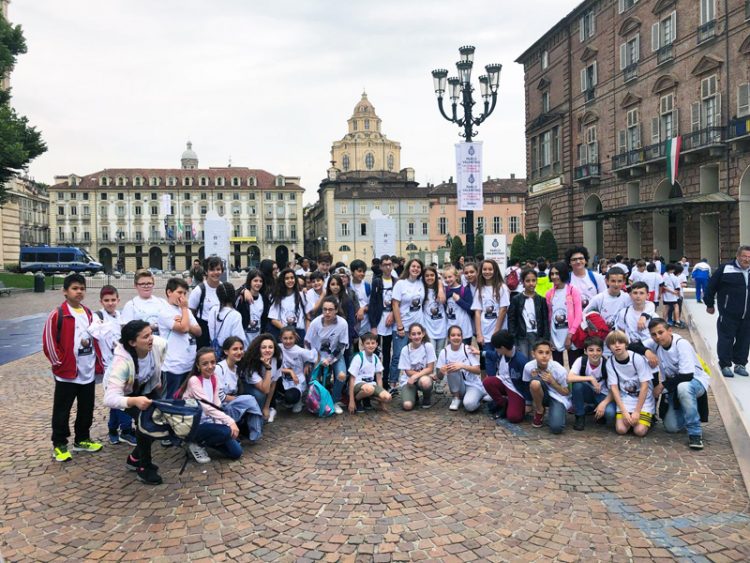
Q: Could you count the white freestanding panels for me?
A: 3